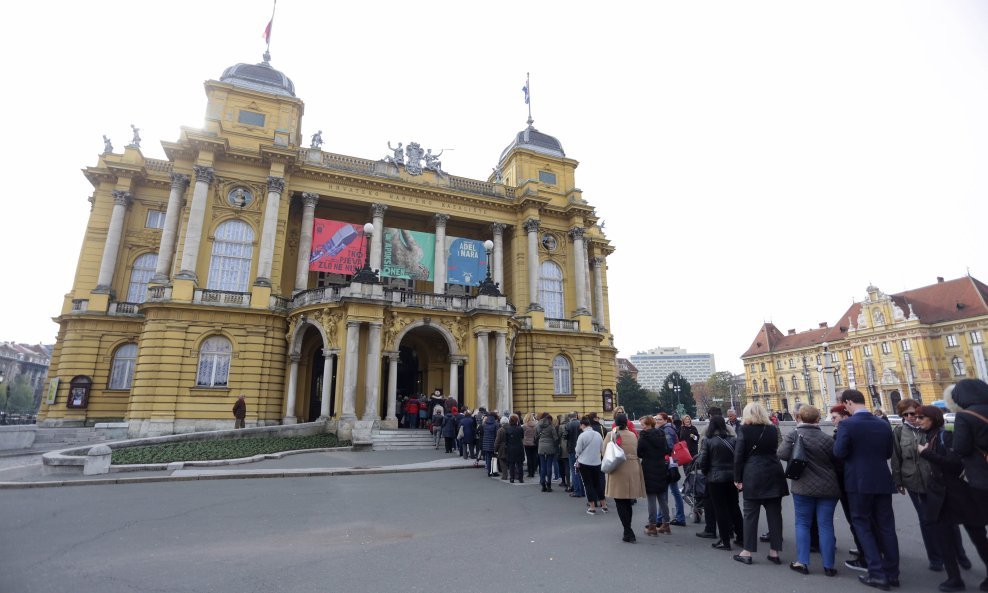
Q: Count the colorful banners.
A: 3